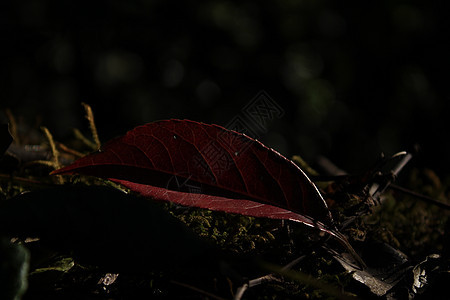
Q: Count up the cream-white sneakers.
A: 0